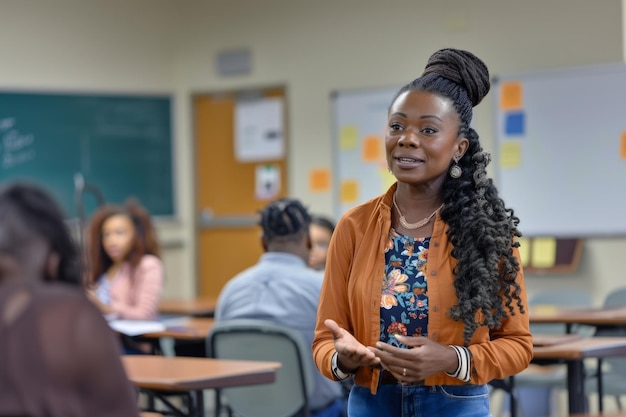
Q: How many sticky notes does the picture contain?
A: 11